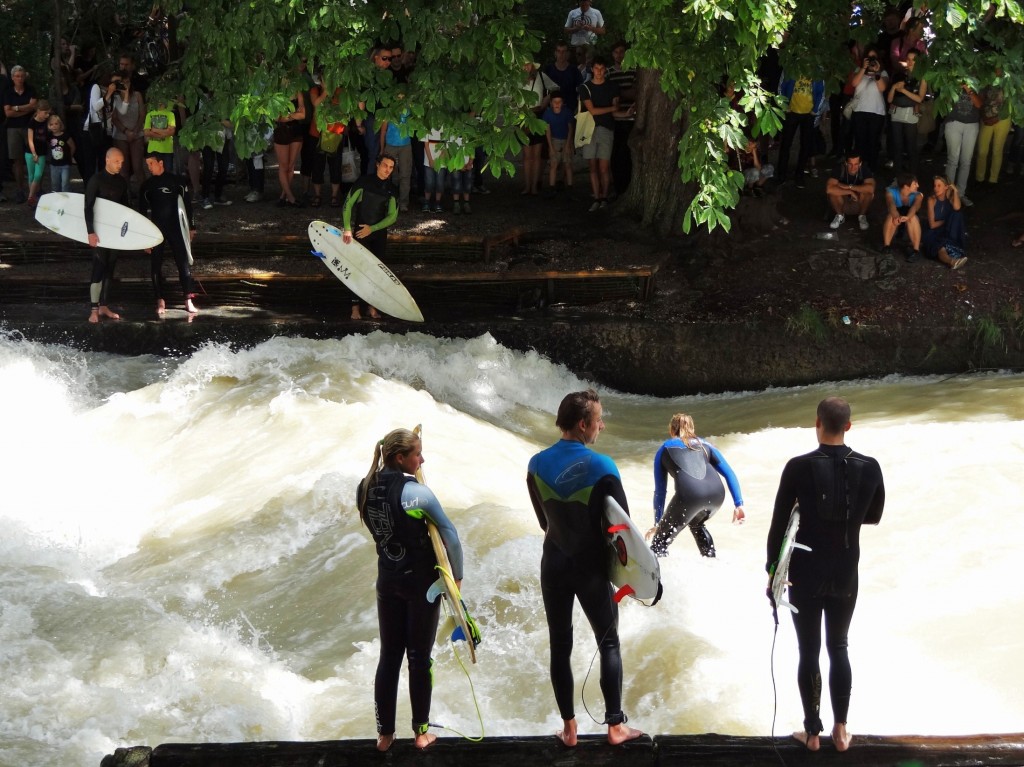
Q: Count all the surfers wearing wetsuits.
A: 7